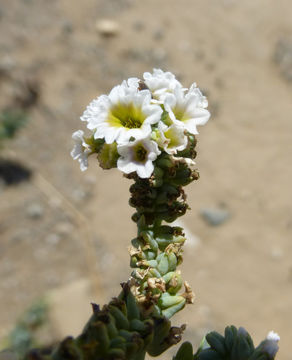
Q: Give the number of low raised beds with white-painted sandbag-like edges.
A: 0